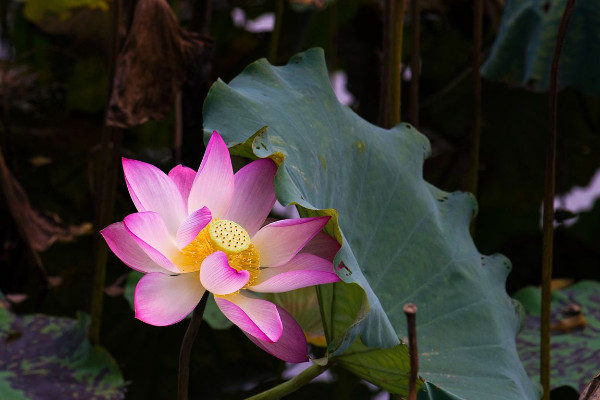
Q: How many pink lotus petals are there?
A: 14